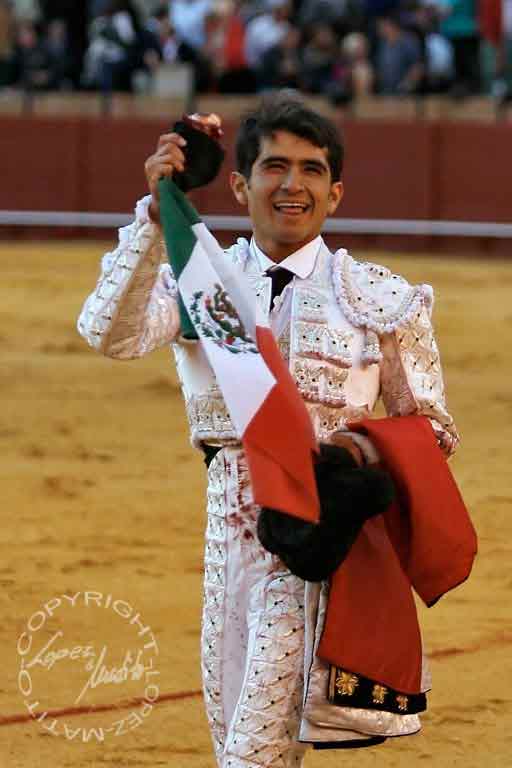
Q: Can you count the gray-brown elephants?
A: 0